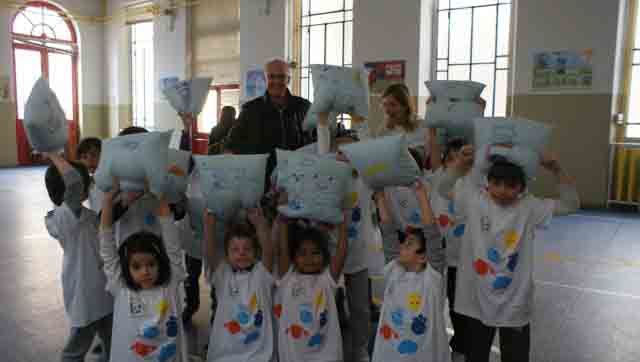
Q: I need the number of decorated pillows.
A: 10